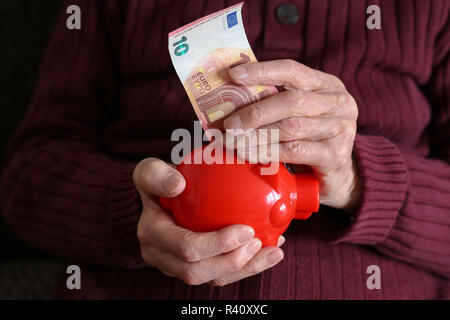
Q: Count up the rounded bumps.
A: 1